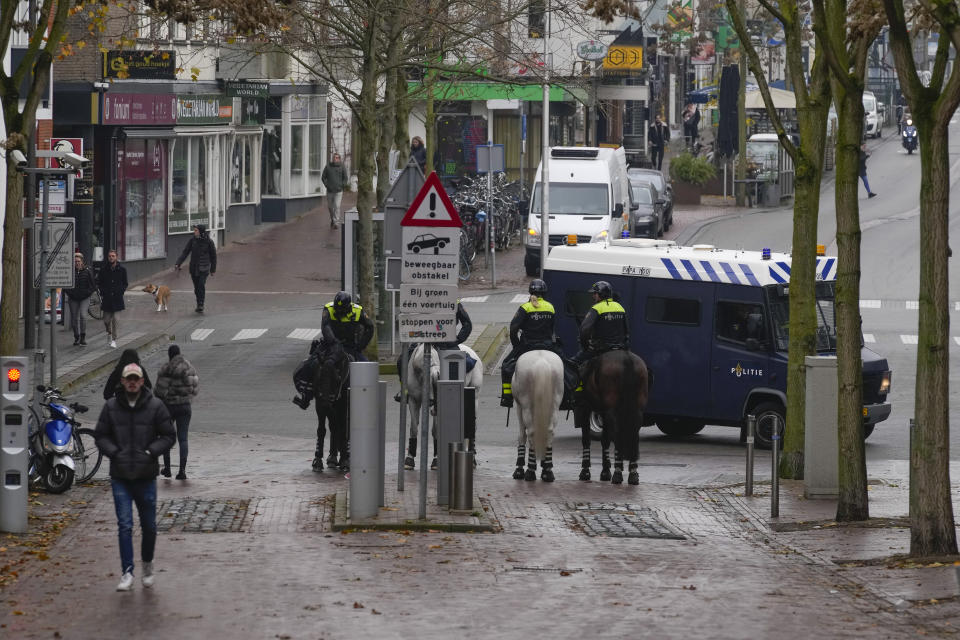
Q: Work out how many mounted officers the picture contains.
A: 4